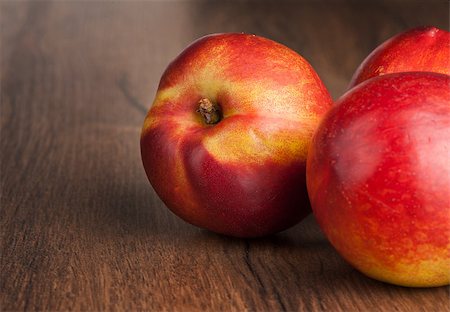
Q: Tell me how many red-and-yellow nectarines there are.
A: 3